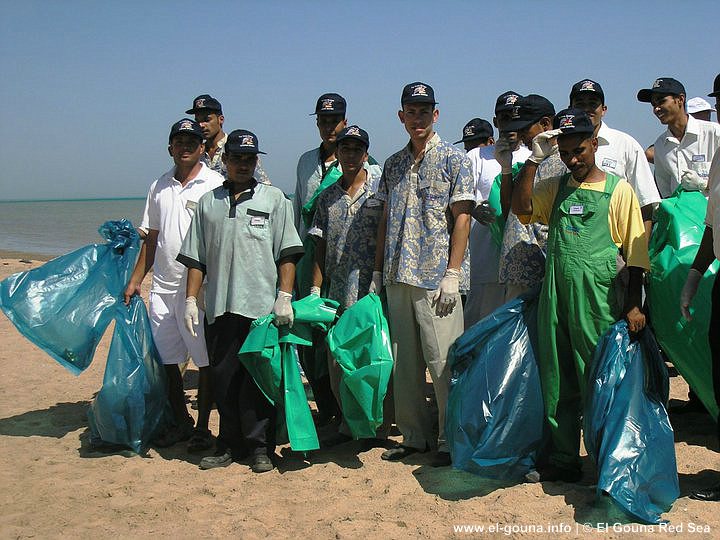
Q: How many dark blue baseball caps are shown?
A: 13